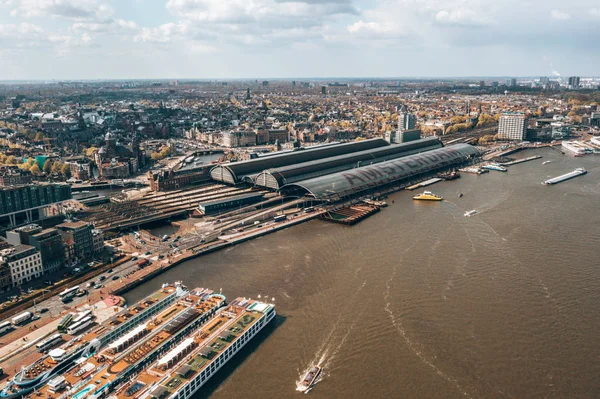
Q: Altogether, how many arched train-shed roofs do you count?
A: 3